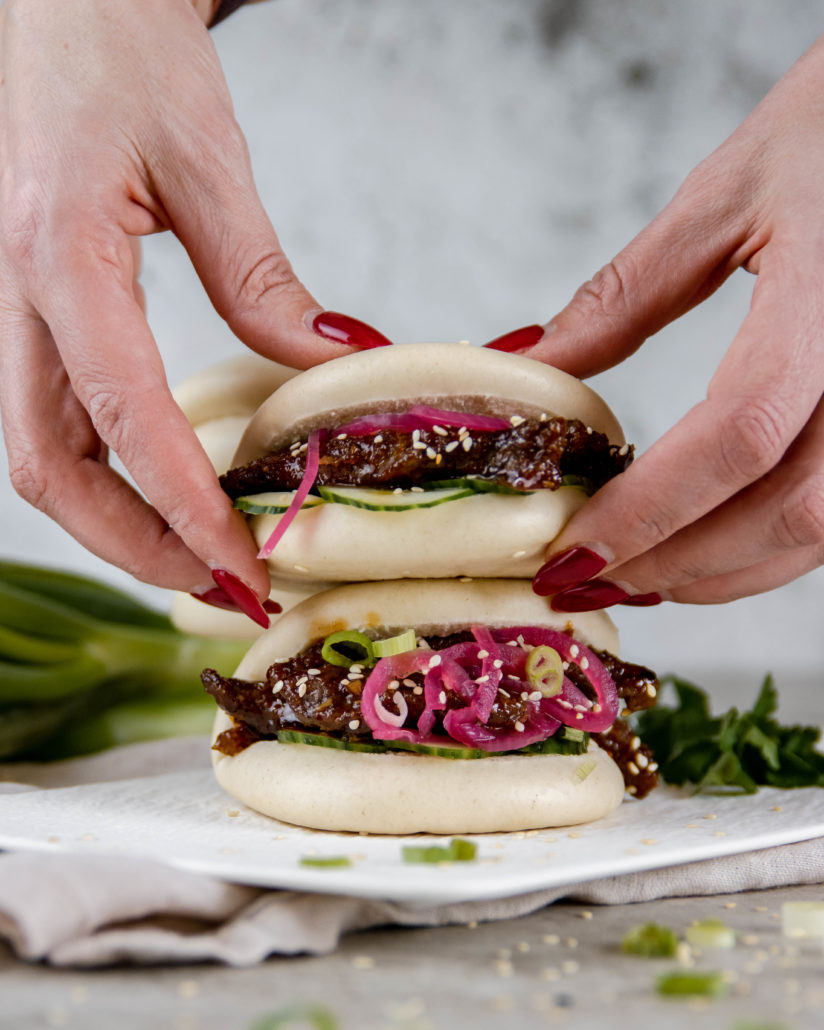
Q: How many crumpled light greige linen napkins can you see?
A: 1